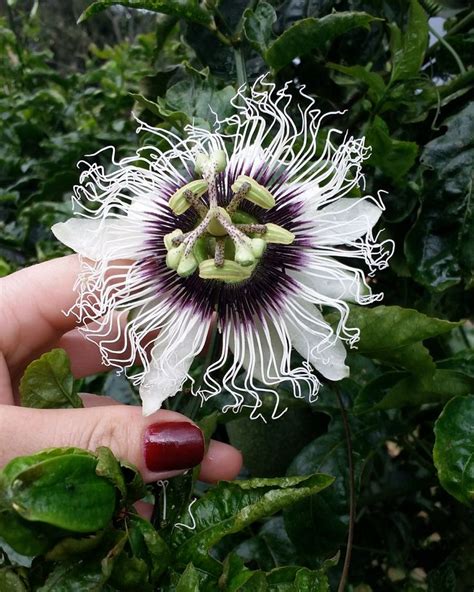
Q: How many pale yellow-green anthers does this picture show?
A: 5